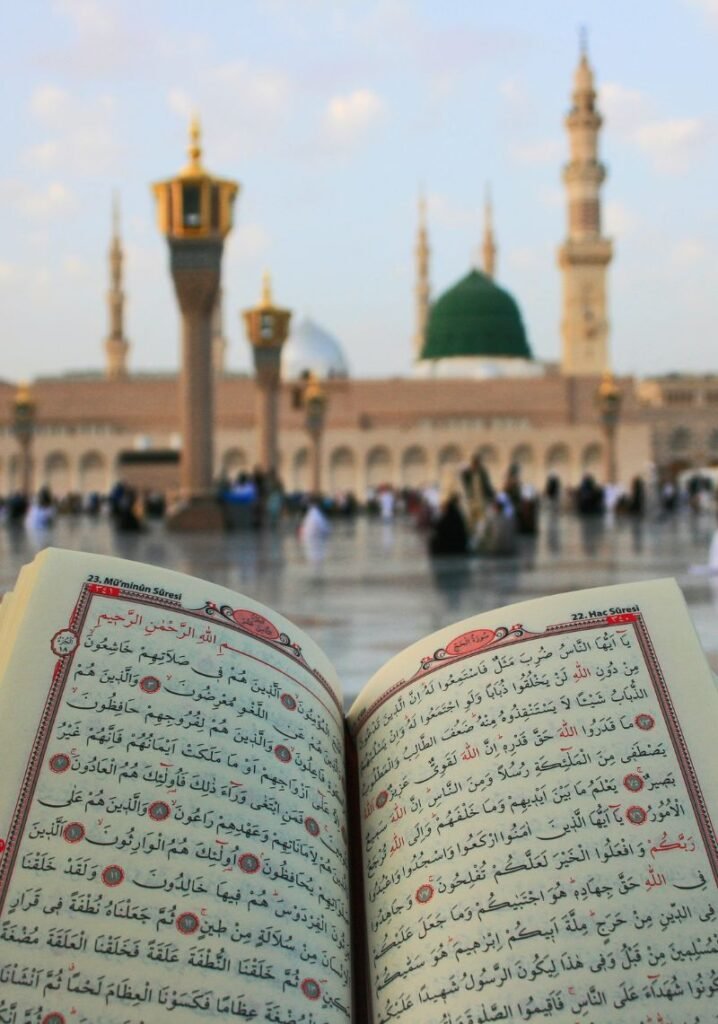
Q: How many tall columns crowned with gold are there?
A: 5